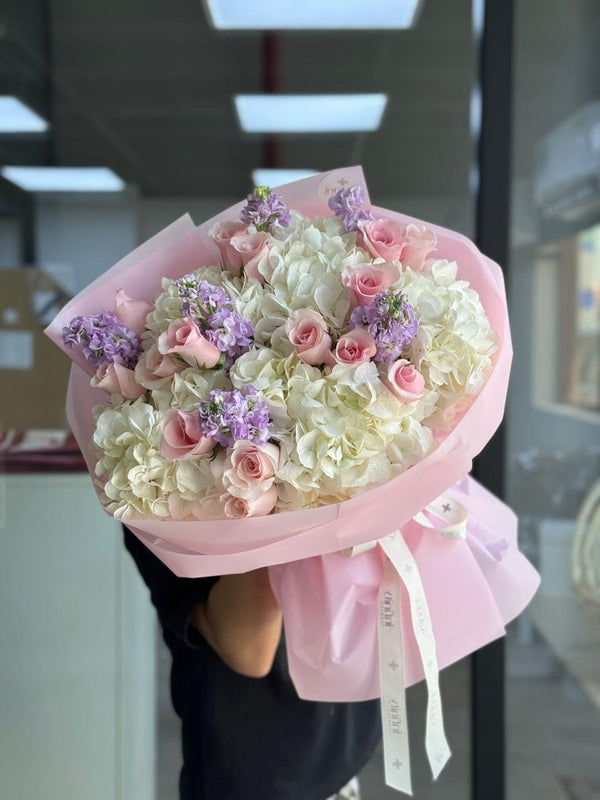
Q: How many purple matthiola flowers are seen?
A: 6